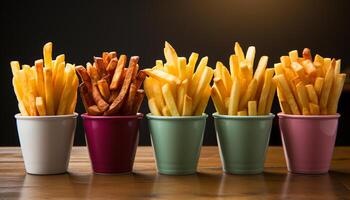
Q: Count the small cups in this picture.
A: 5